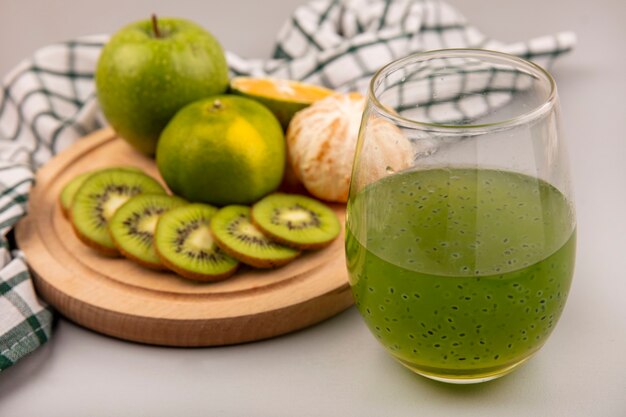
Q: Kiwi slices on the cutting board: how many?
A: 6